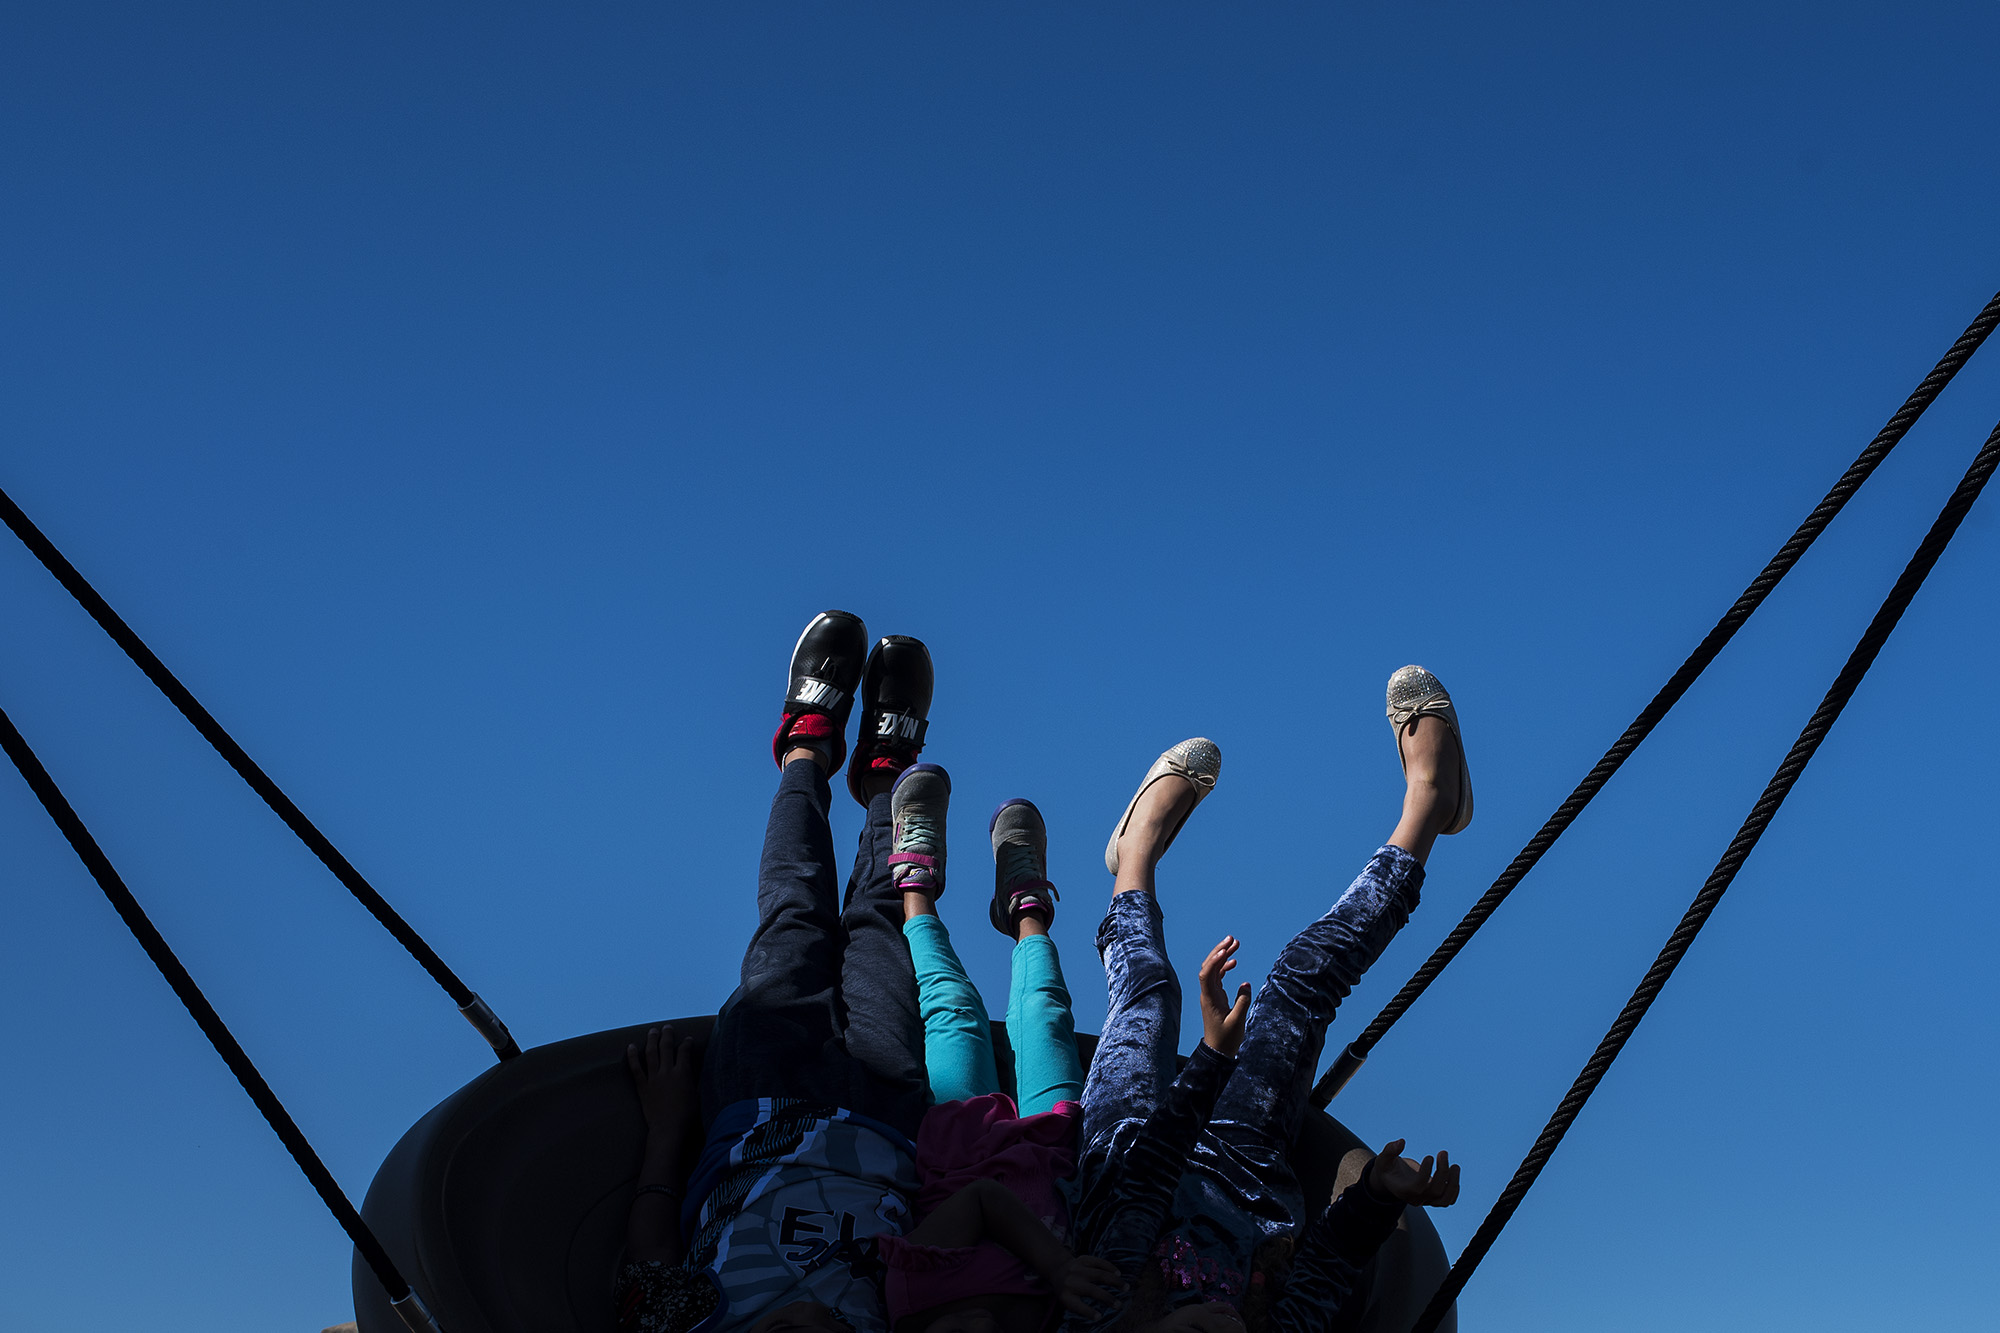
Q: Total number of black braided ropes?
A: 4